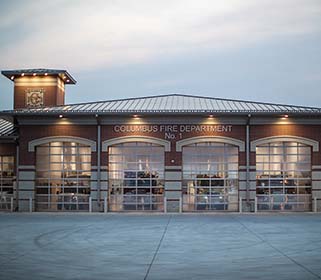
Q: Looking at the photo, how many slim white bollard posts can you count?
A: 9